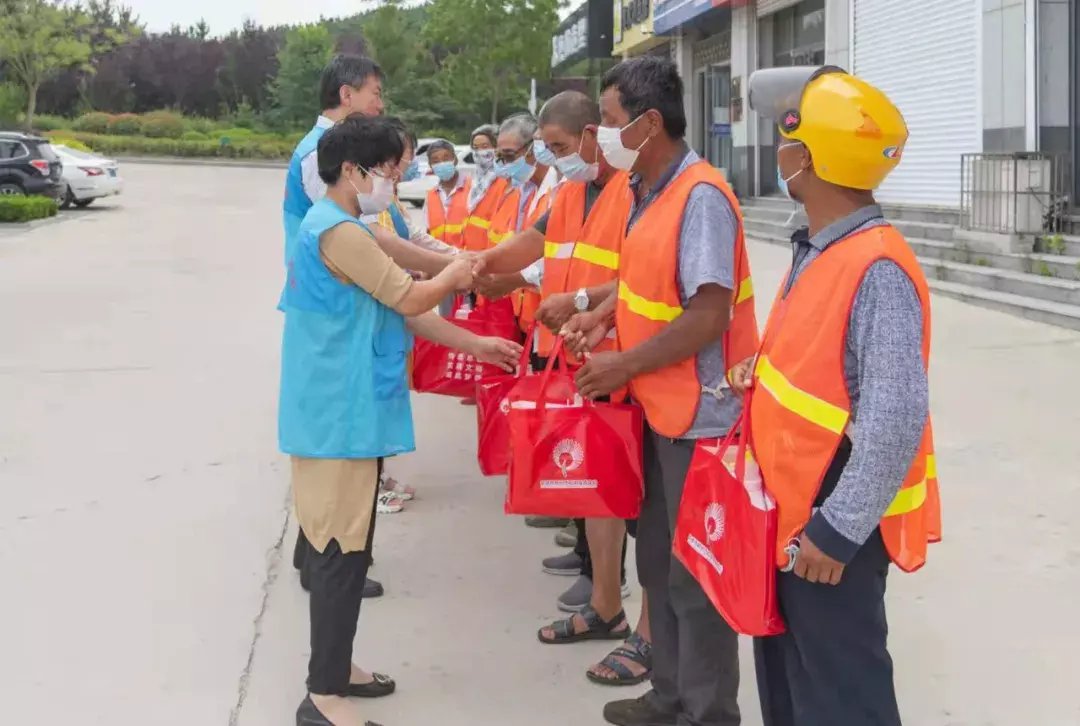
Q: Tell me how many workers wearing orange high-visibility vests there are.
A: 7